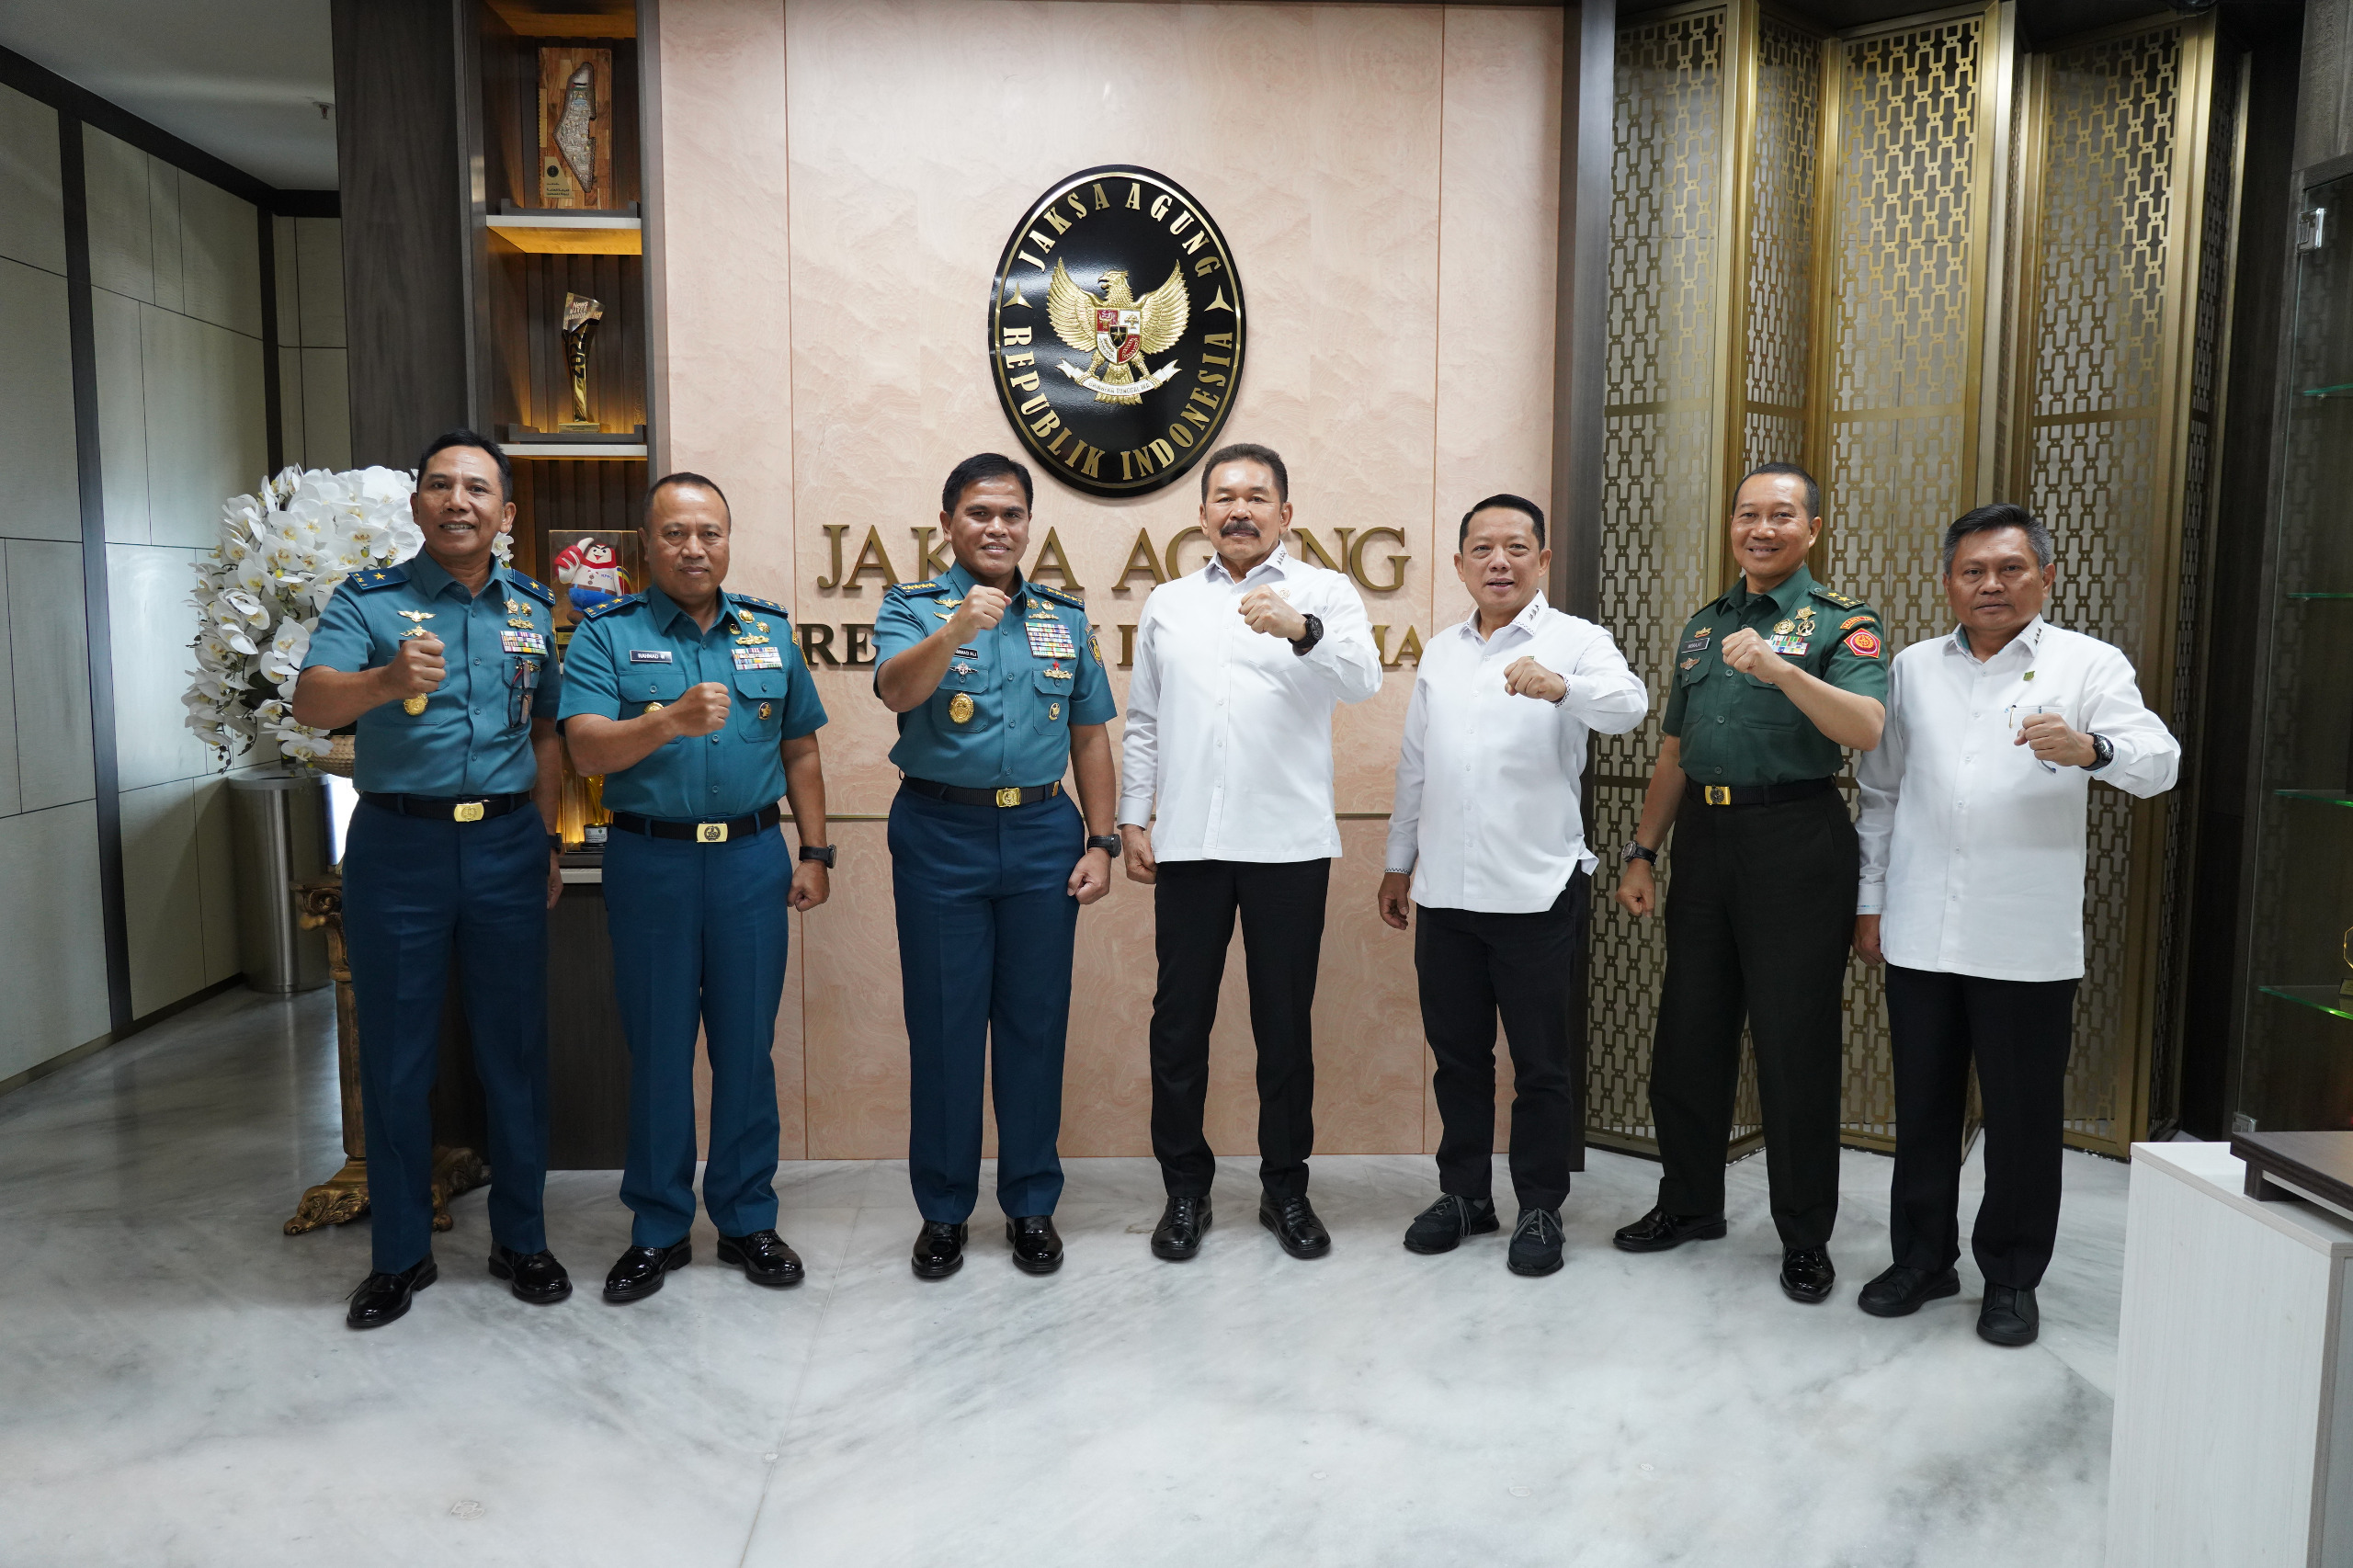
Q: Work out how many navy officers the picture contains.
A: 3